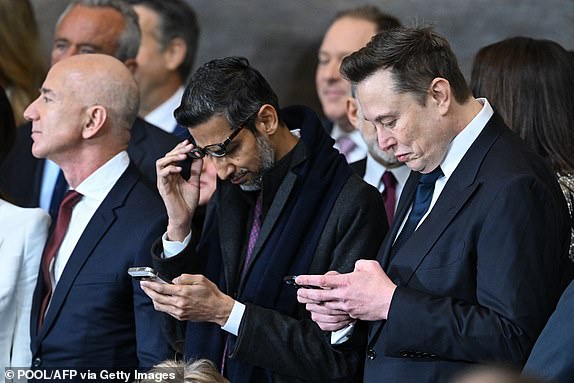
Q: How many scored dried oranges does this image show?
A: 0